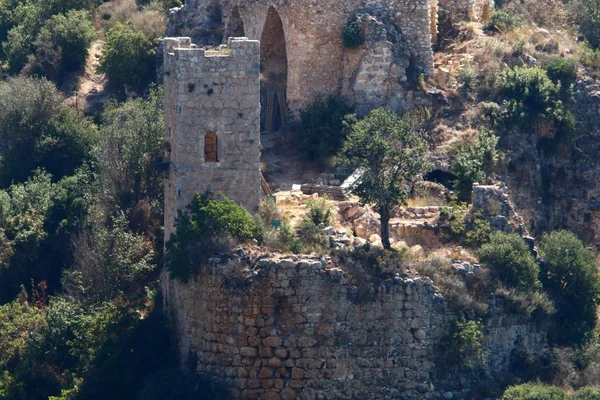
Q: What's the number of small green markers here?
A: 3